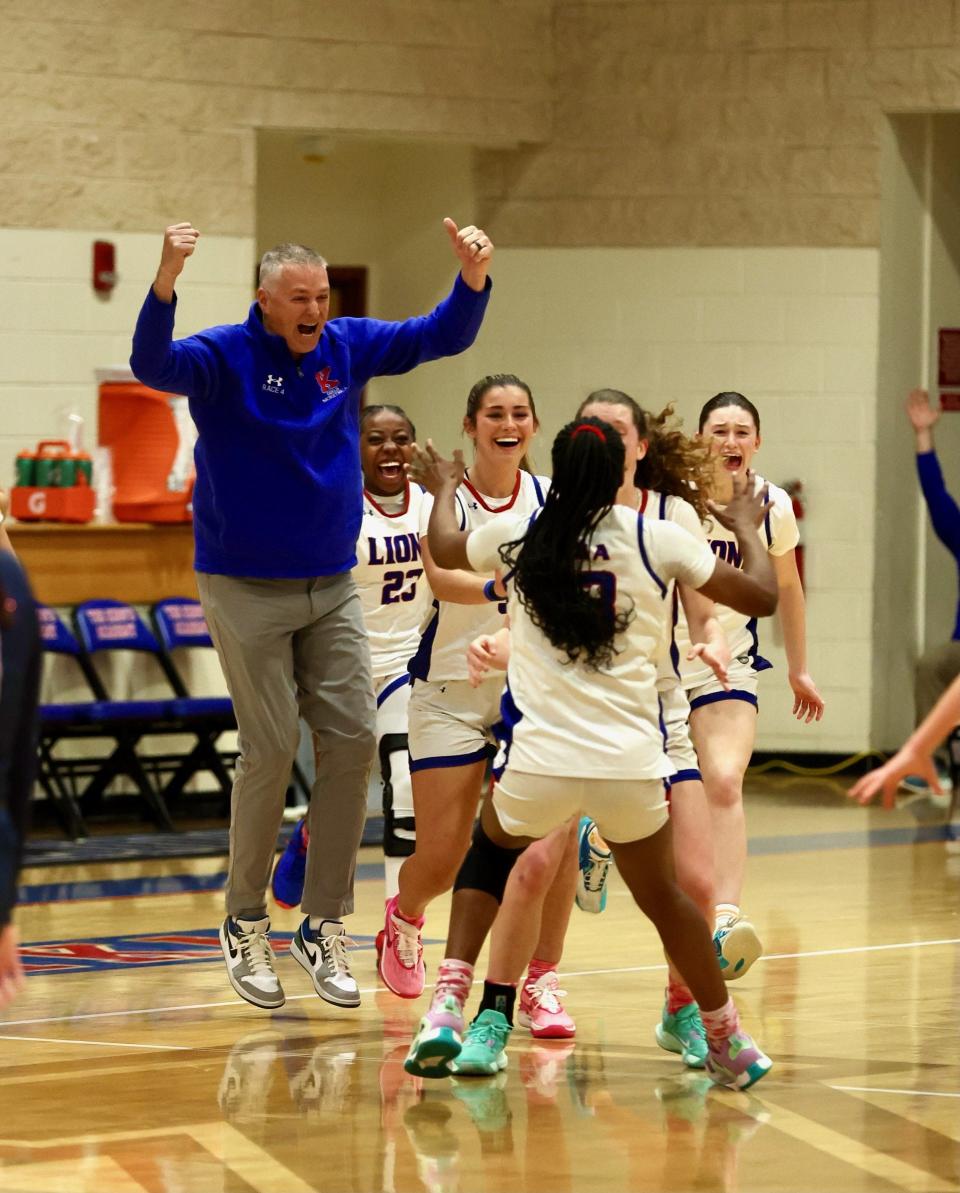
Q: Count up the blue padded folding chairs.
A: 3